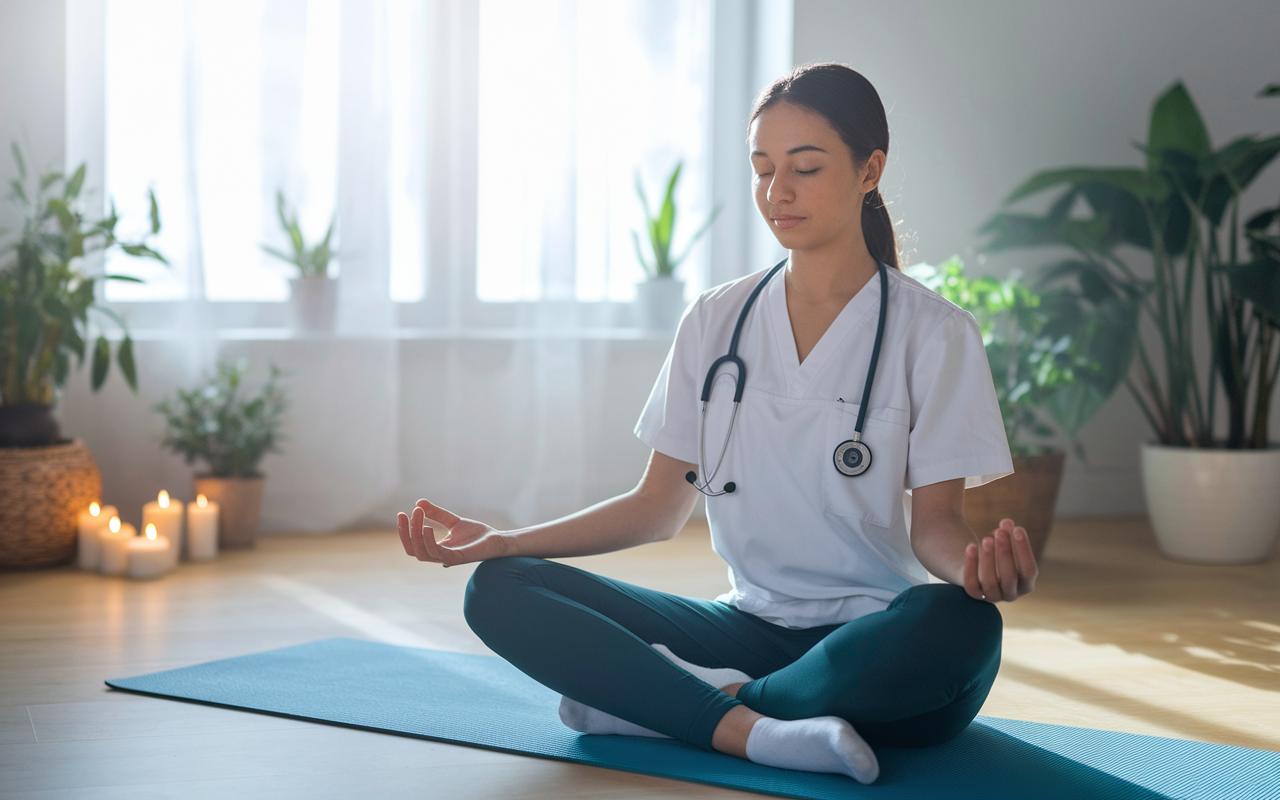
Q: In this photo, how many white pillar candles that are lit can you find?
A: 5